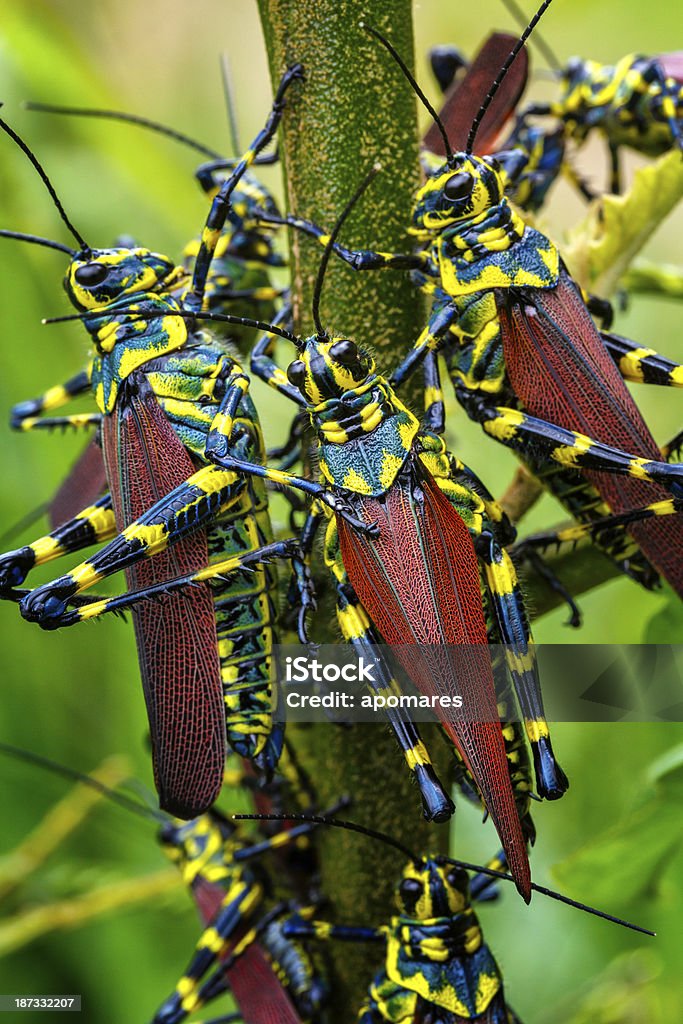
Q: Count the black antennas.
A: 12